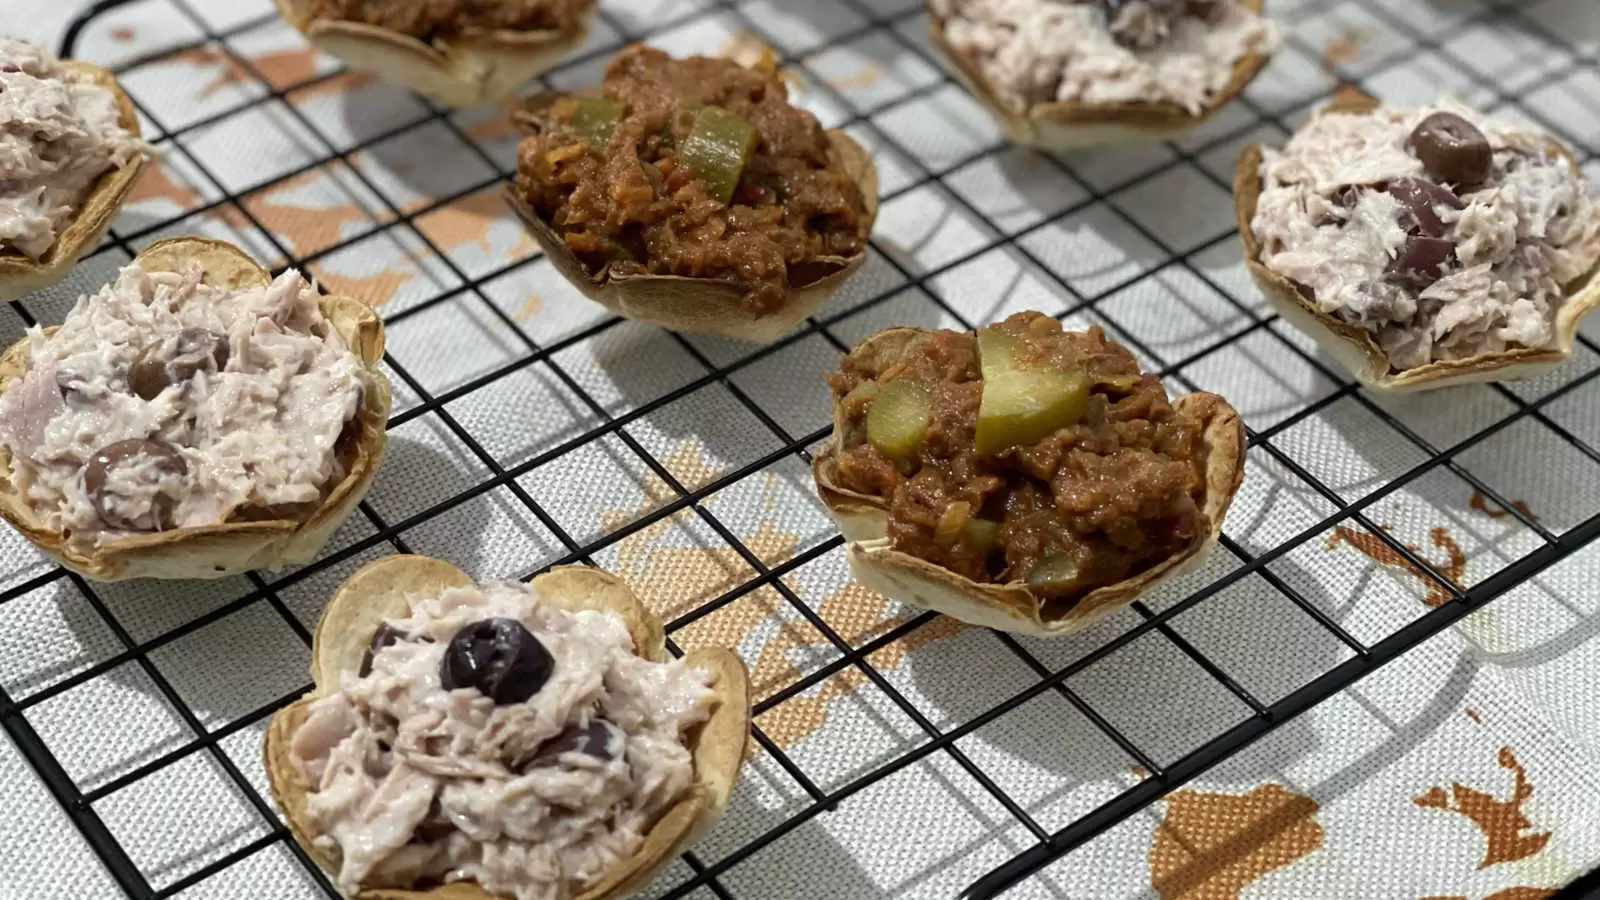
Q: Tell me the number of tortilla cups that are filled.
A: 8